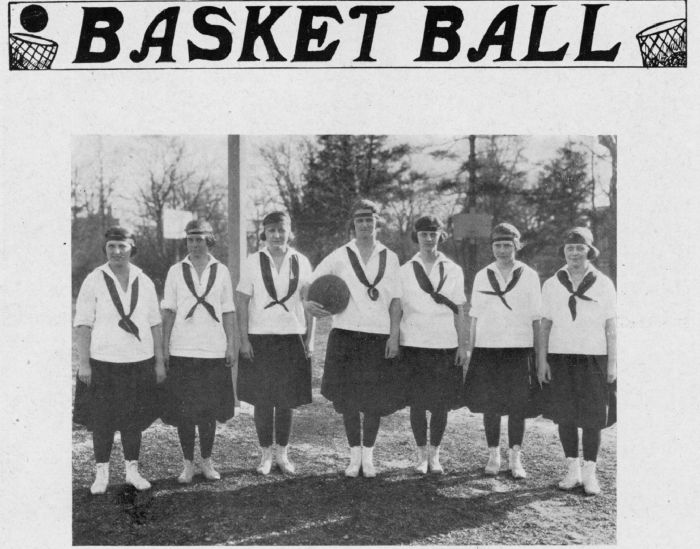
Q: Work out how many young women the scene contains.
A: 7